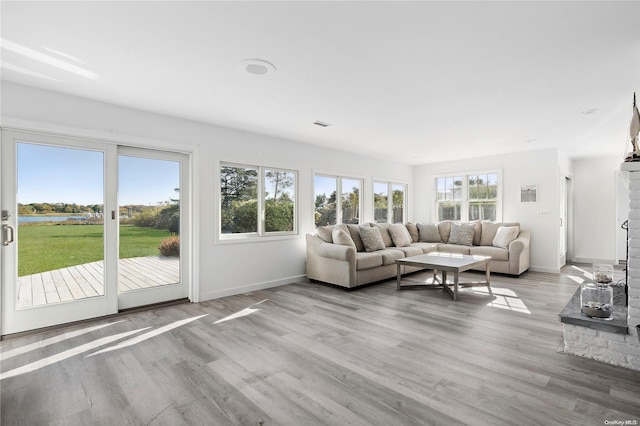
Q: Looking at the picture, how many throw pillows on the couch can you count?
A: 6